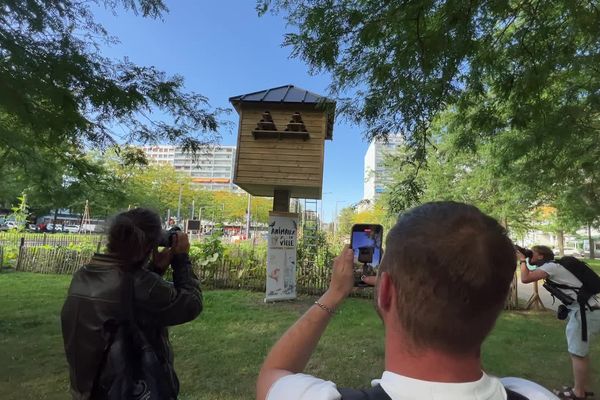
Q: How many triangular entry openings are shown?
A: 2